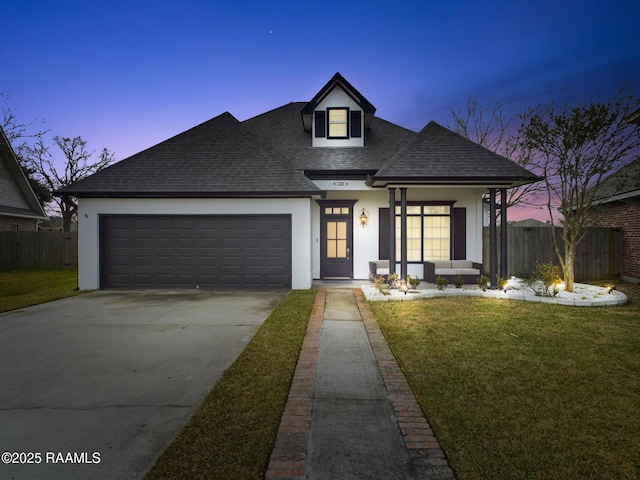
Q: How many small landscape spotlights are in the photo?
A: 4